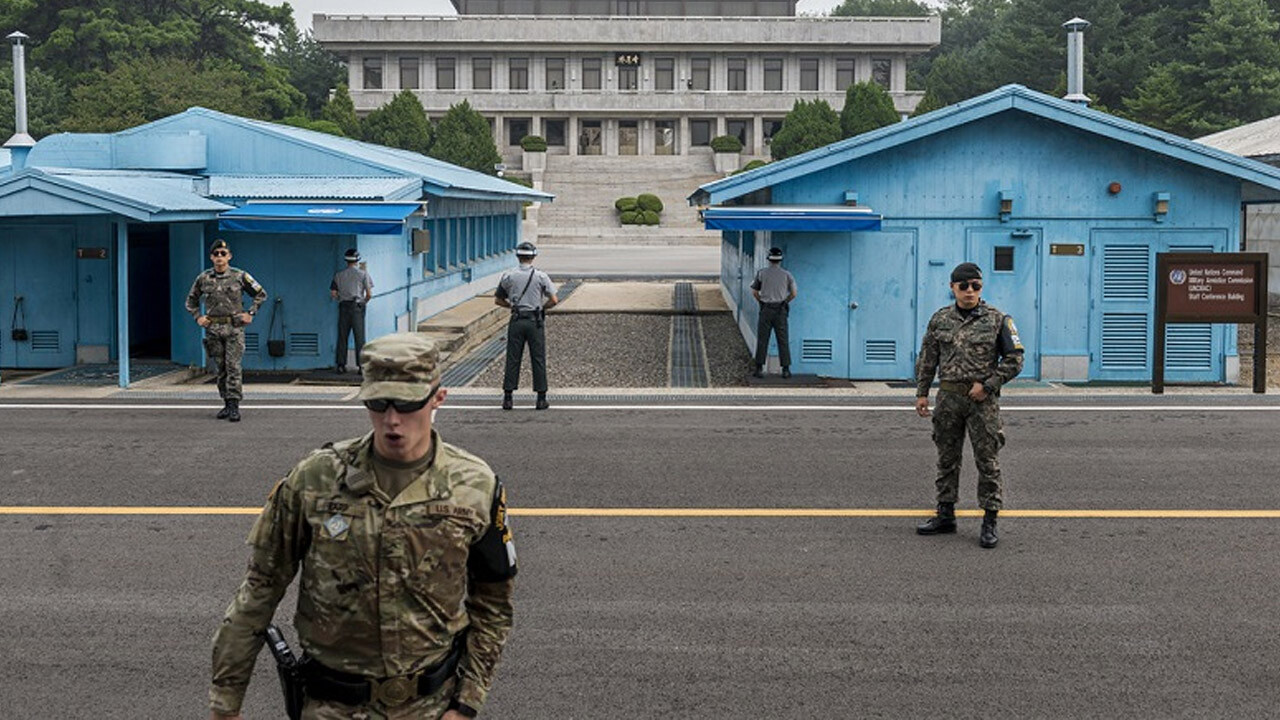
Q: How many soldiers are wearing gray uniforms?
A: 3